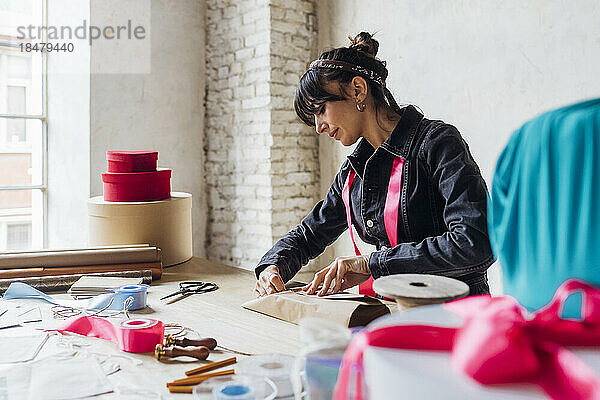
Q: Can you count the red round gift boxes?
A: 2